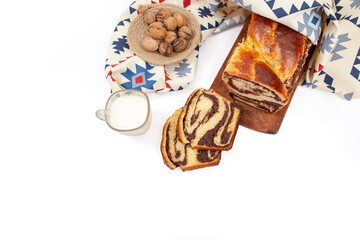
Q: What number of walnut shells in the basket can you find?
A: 10